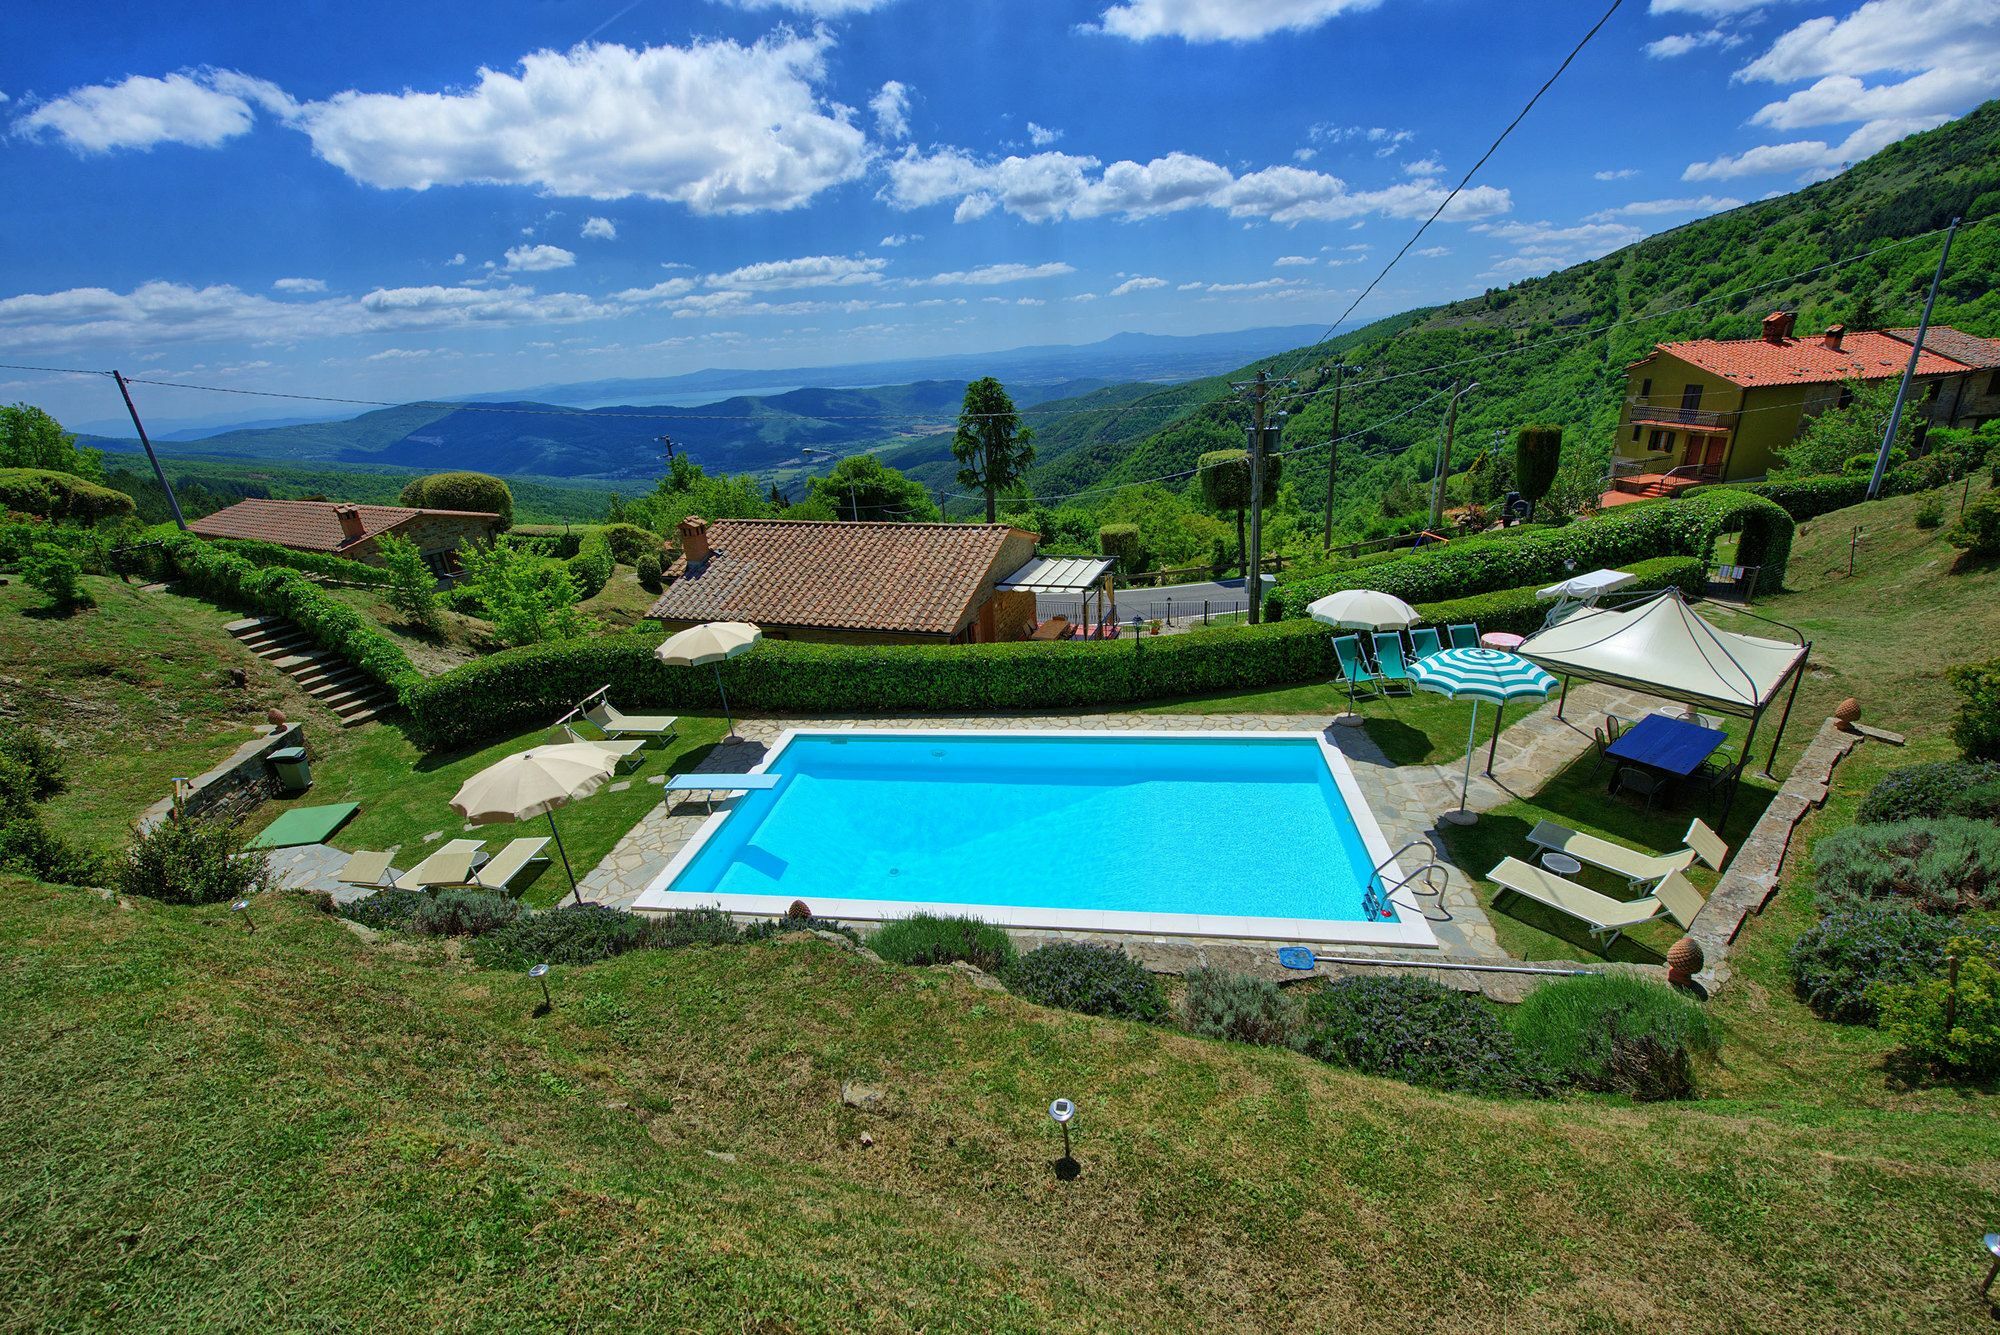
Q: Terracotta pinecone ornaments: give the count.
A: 4